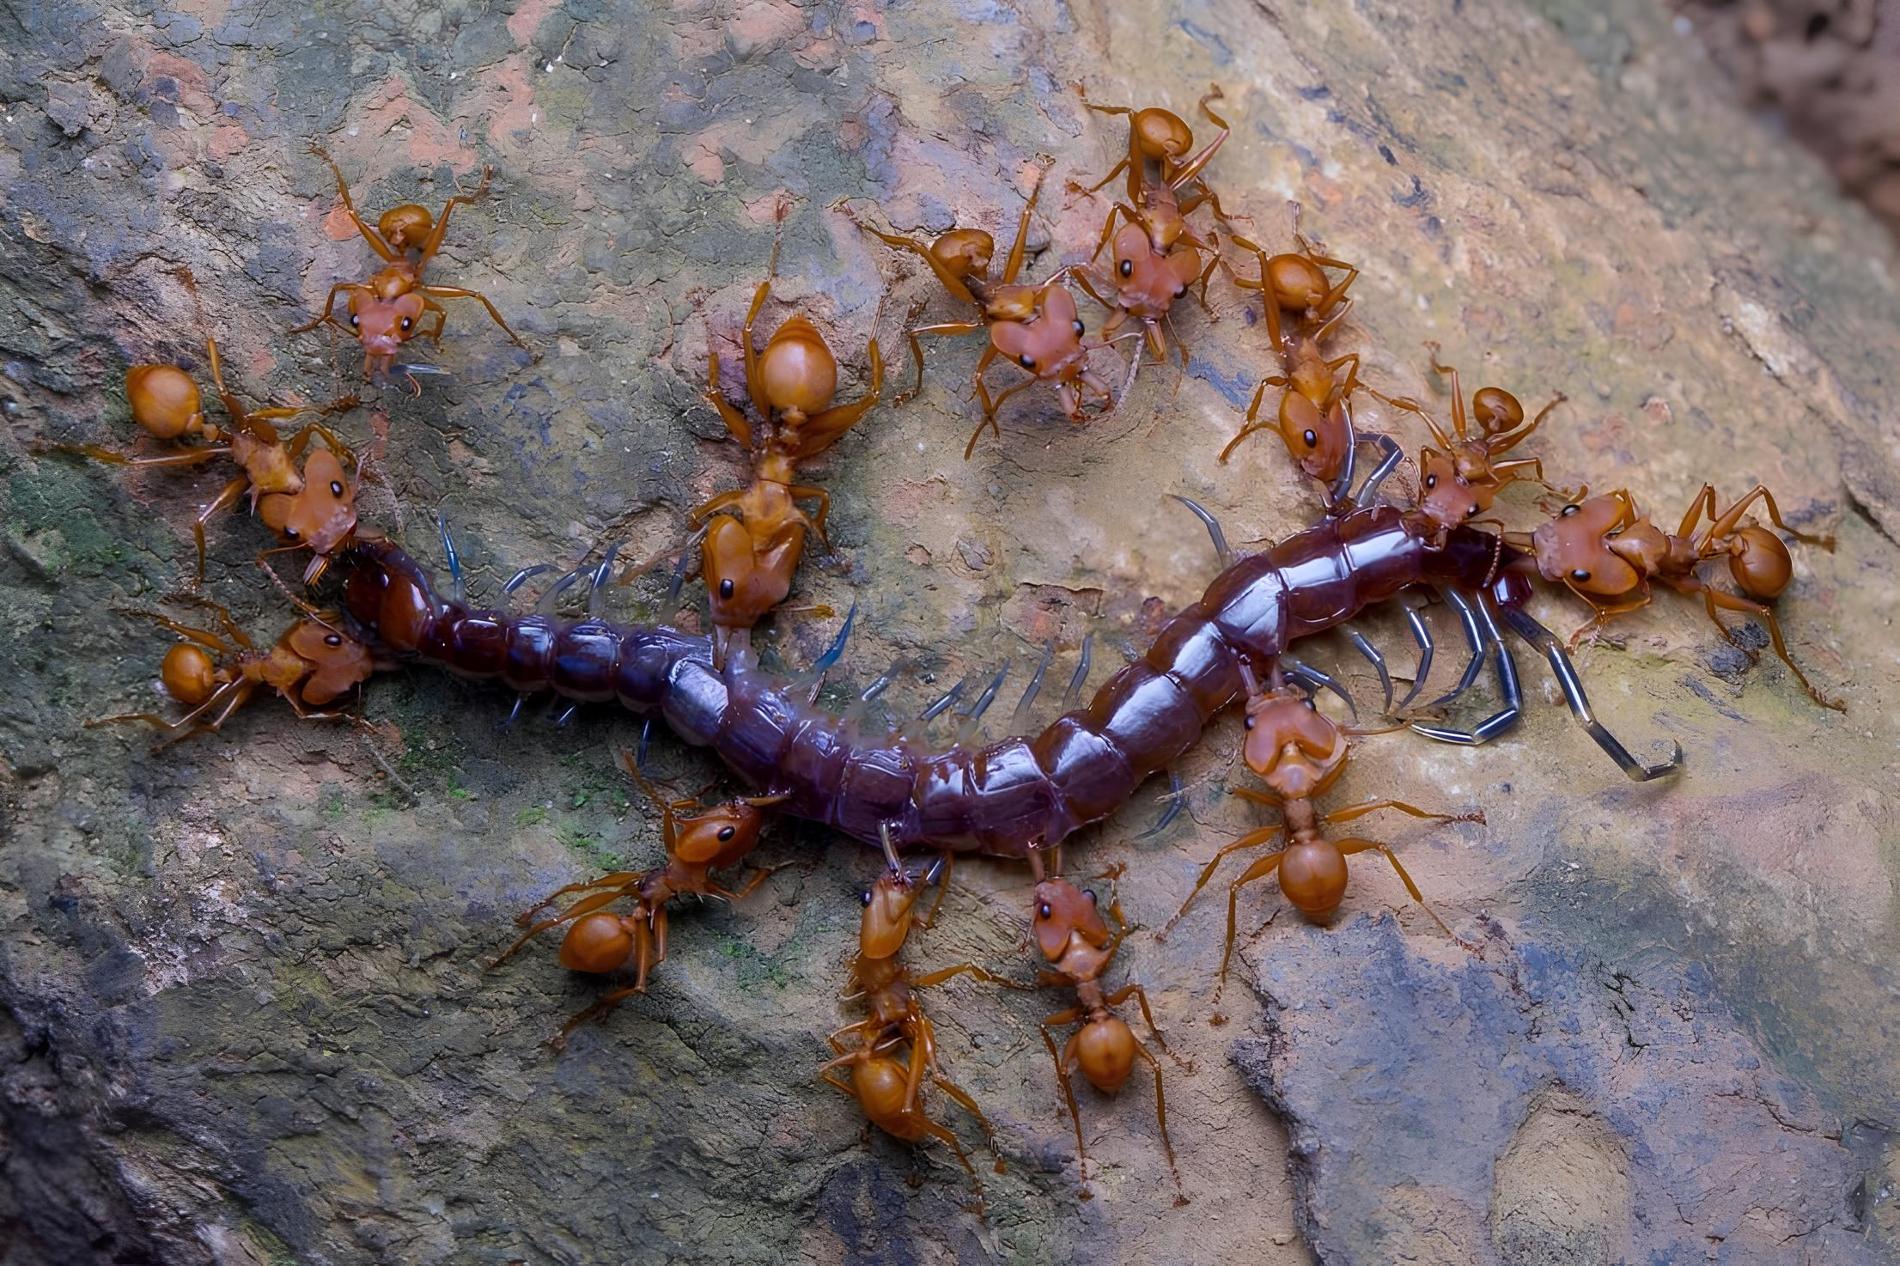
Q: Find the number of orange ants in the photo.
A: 13